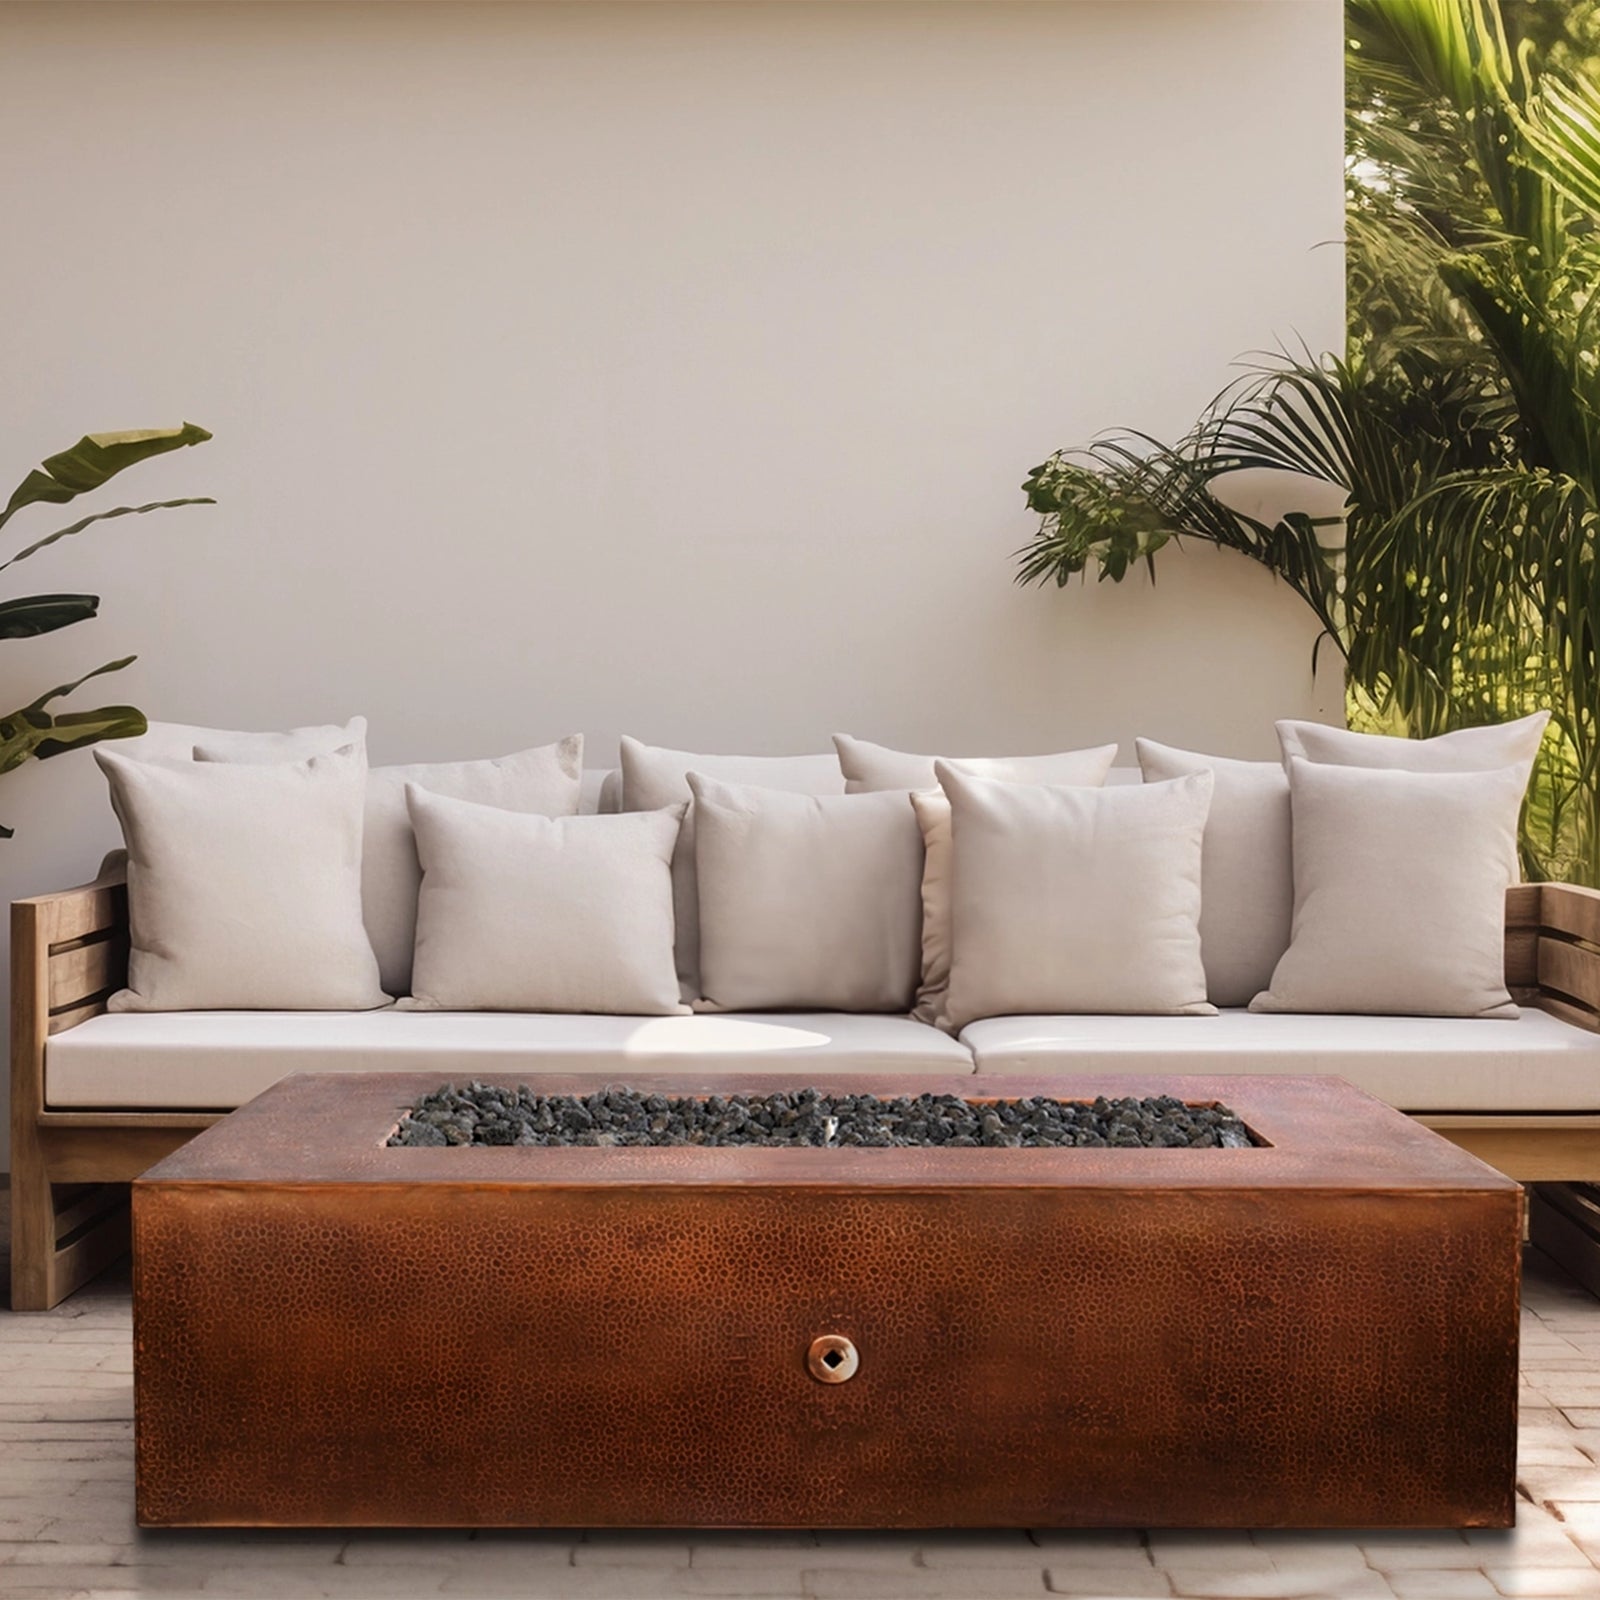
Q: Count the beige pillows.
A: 12